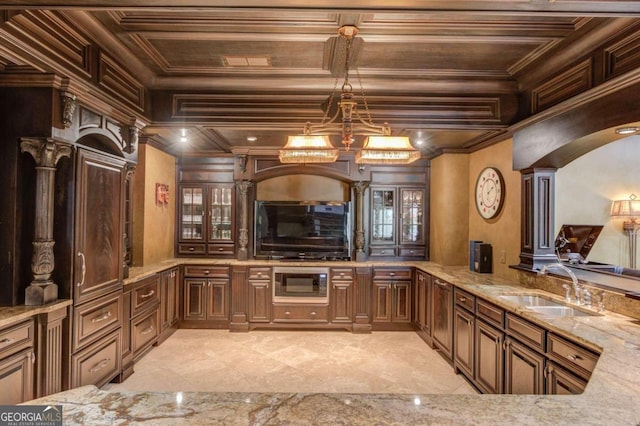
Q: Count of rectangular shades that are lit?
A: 2